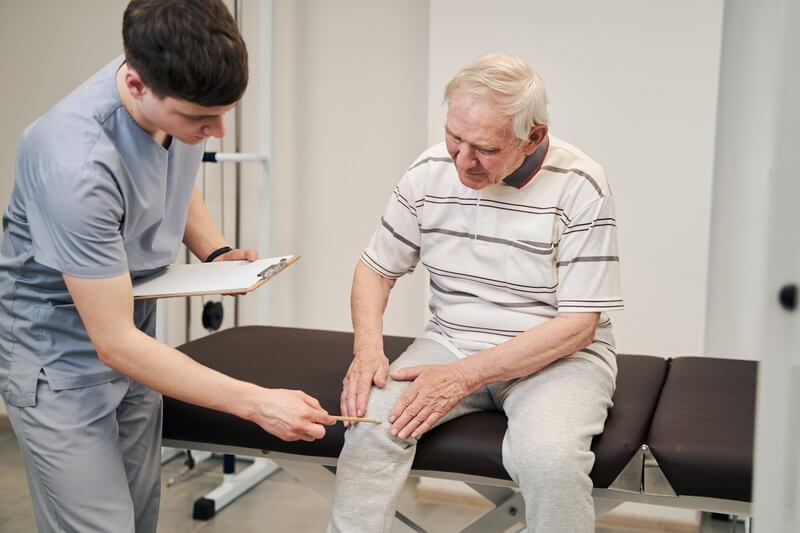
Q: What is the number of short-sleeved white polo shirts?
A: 1